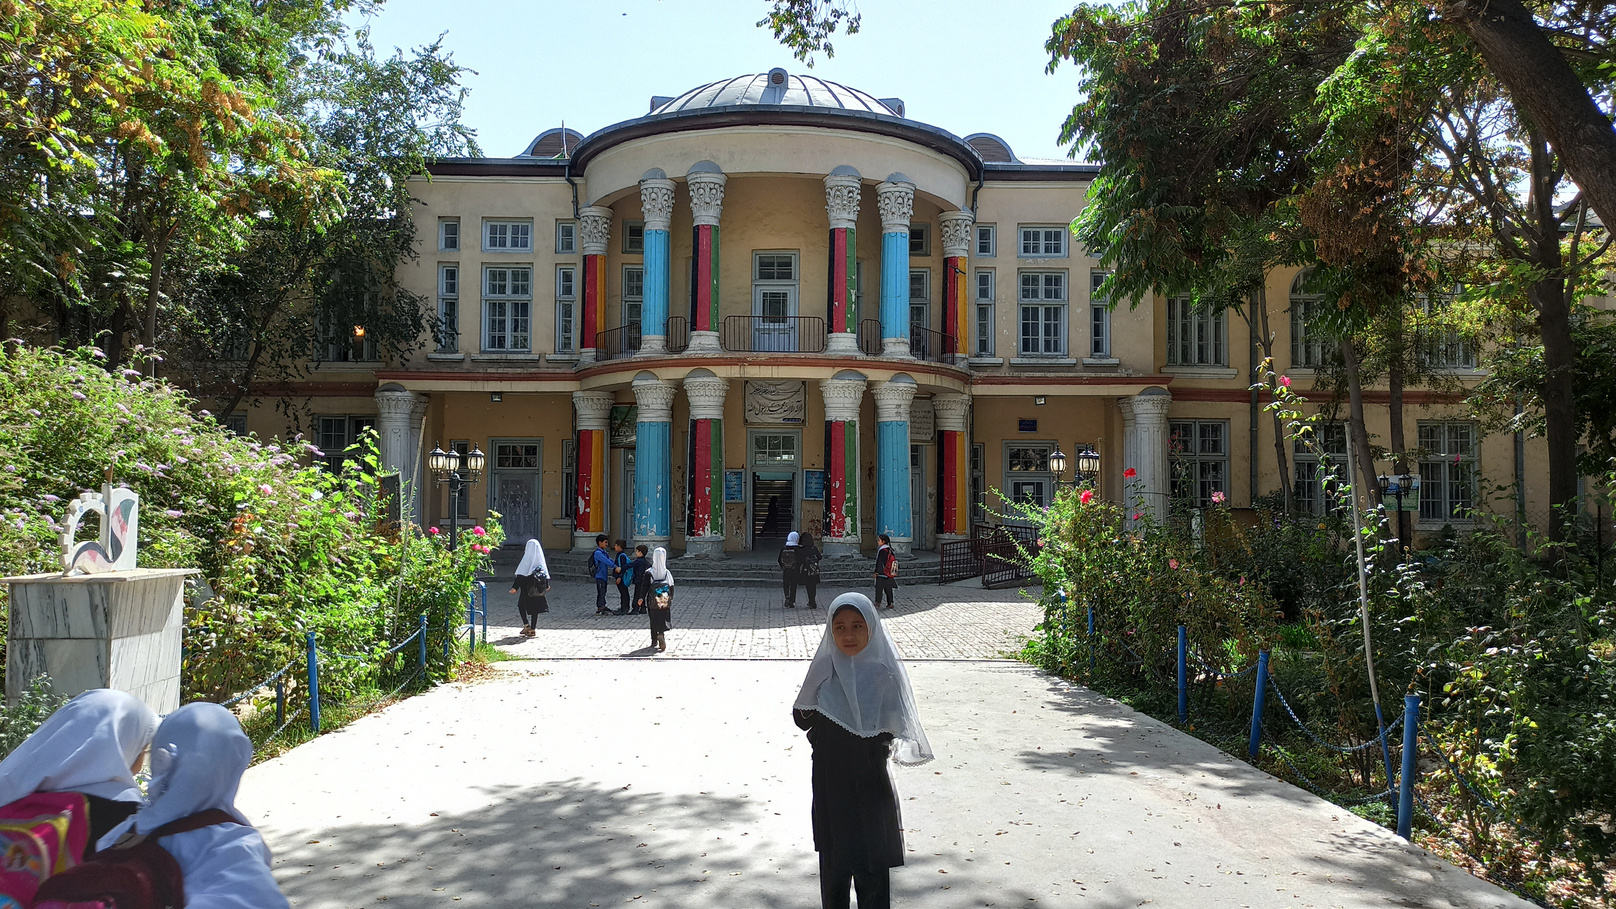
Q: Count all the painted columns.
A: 12